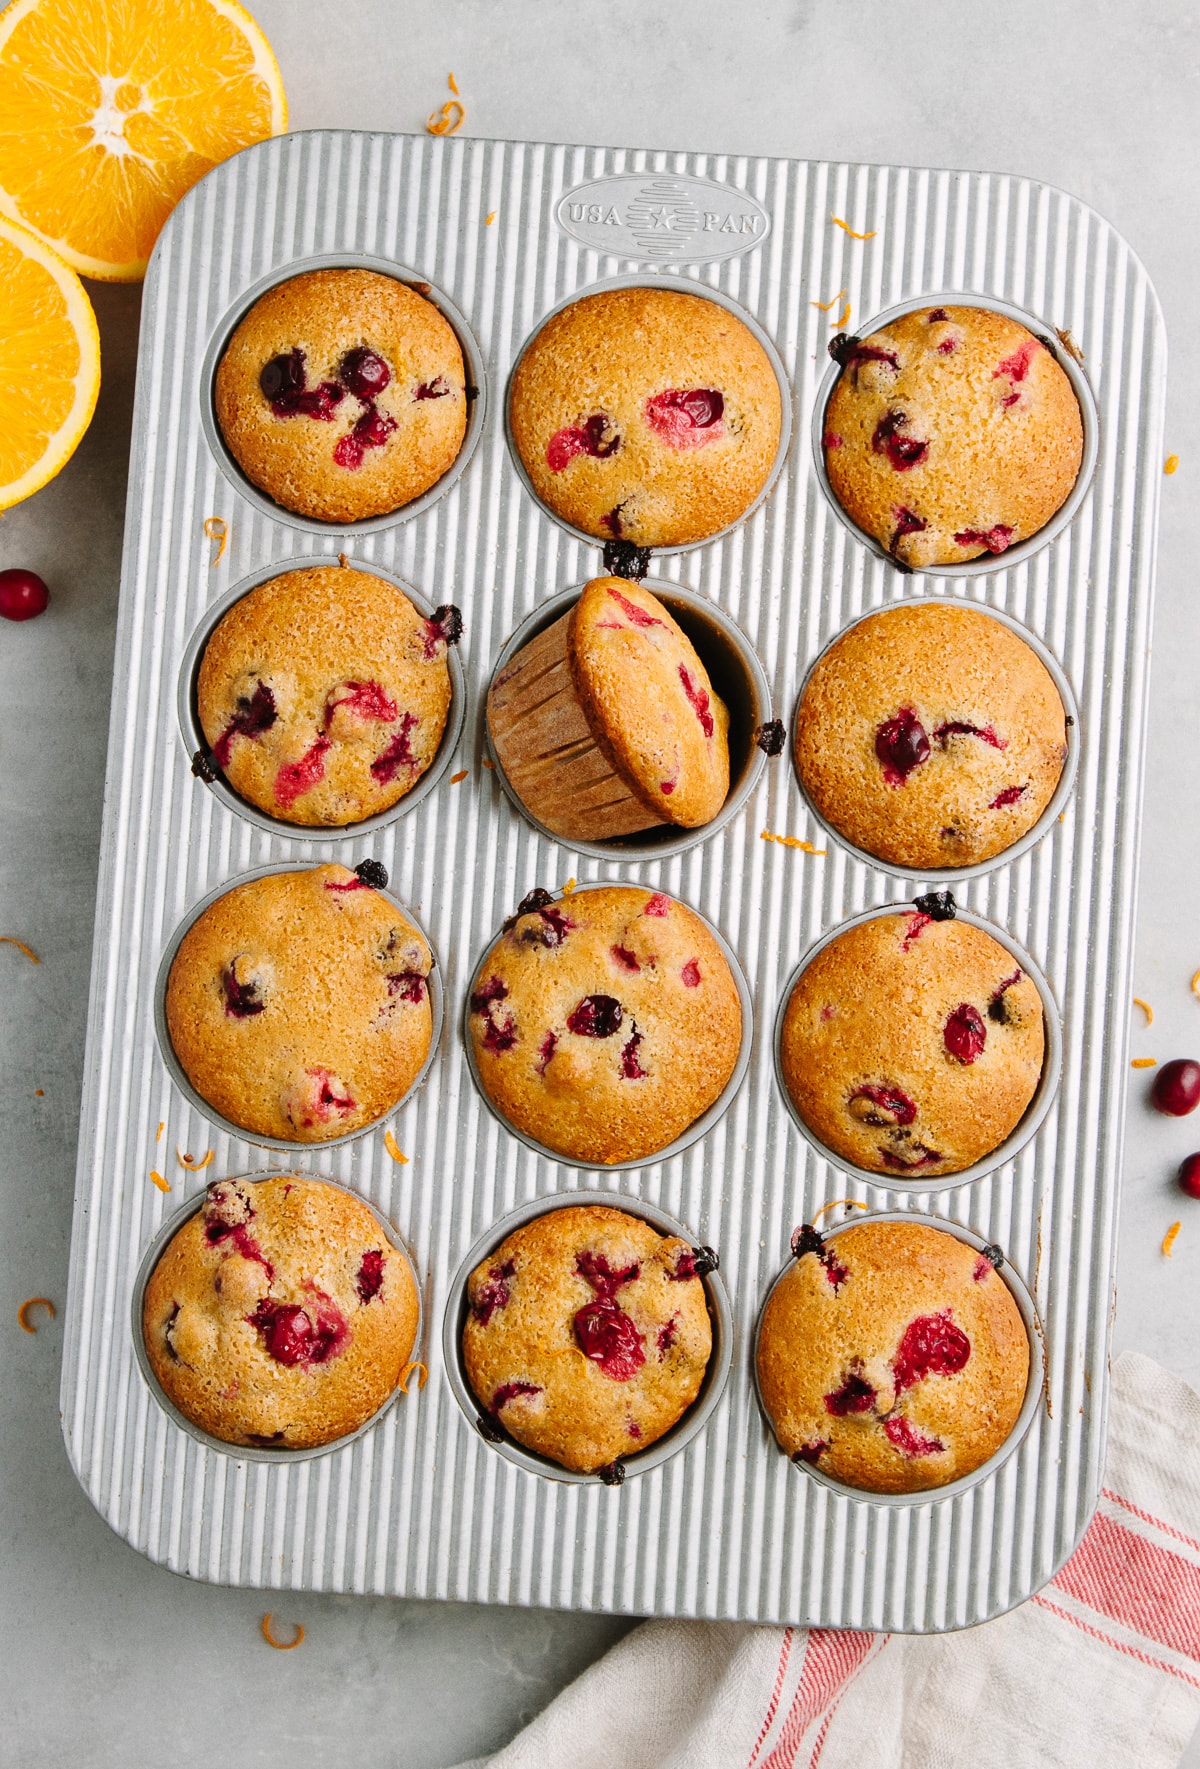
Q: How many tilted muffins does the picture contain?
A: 1